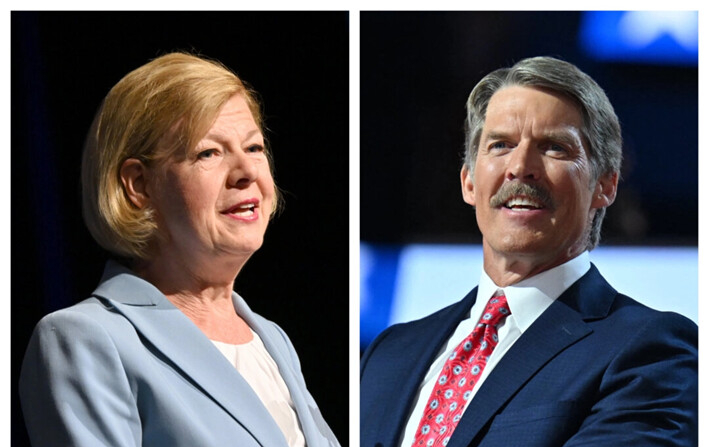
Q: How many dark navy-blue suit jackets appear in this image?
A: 1